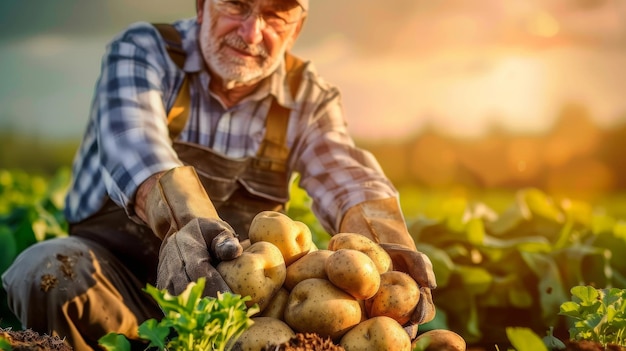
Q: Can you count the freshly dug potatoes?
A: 11